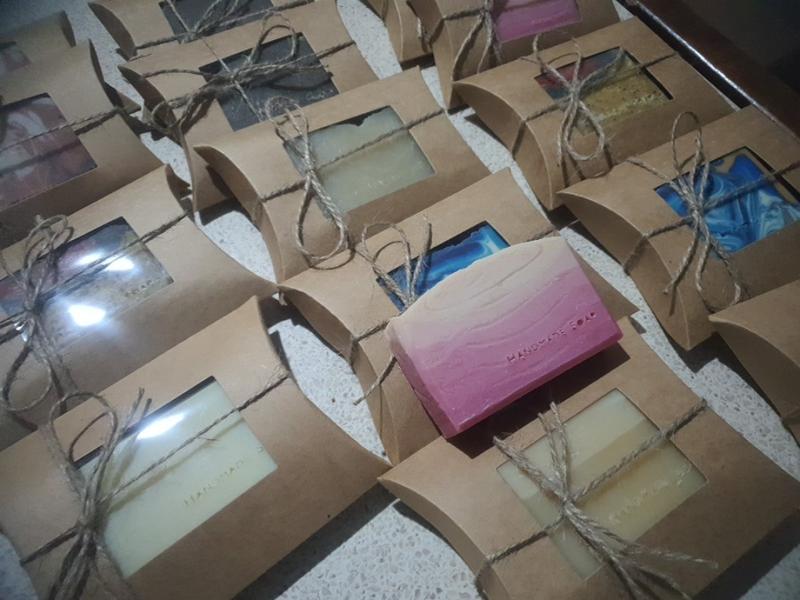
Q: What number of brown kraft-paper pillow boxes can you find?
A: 14